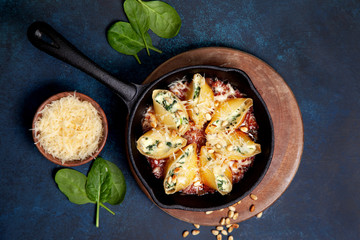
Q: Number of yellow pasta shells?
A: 7